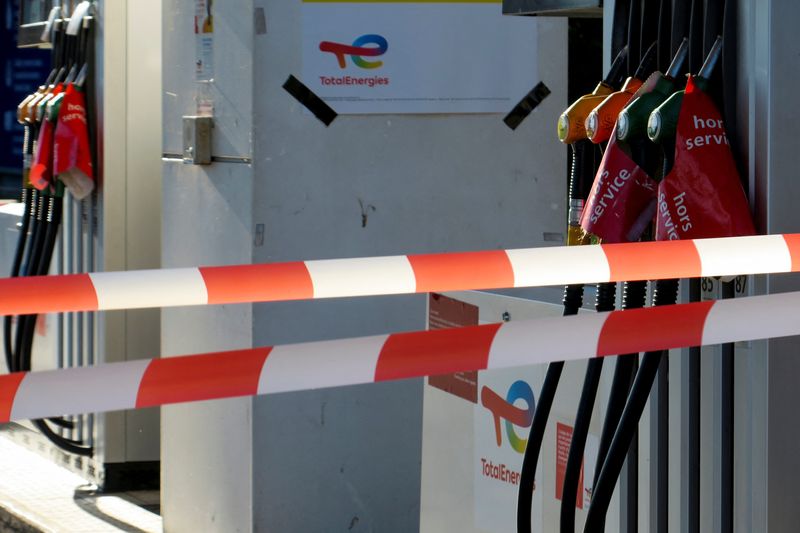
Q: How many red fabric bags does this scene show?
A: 4